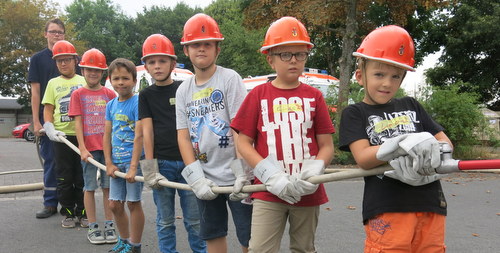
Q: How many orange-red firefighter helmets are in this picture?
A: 6